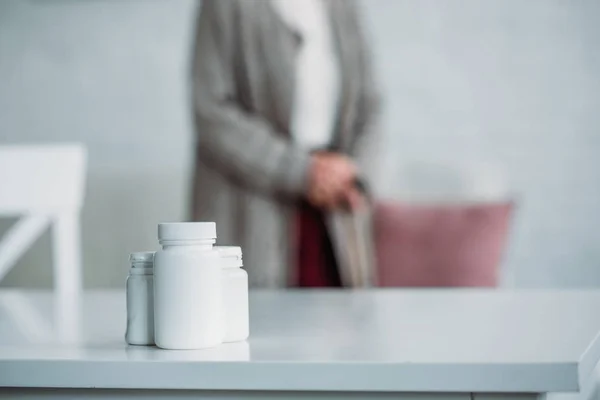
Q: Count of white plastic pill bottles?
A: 3